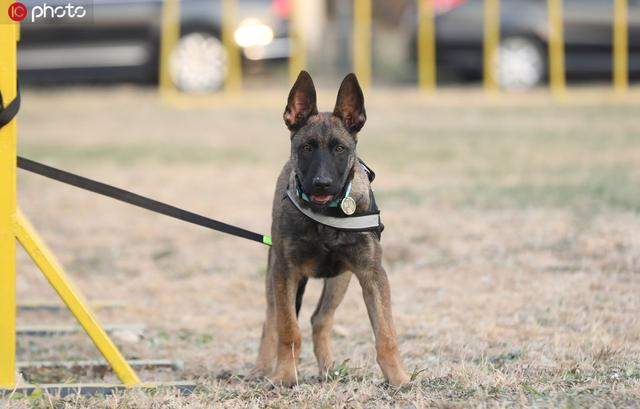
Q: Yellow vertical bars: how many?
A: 9